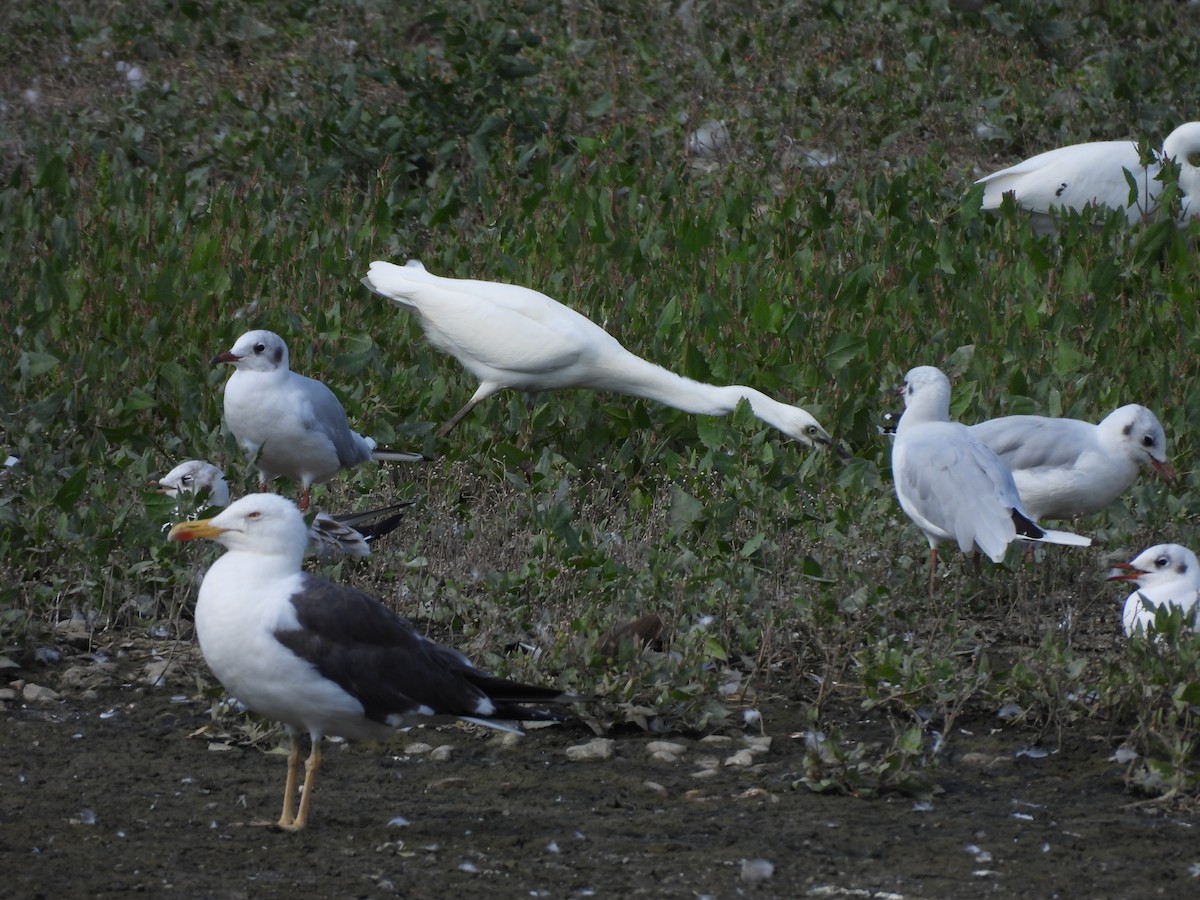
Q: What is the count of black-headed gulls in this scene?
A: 5